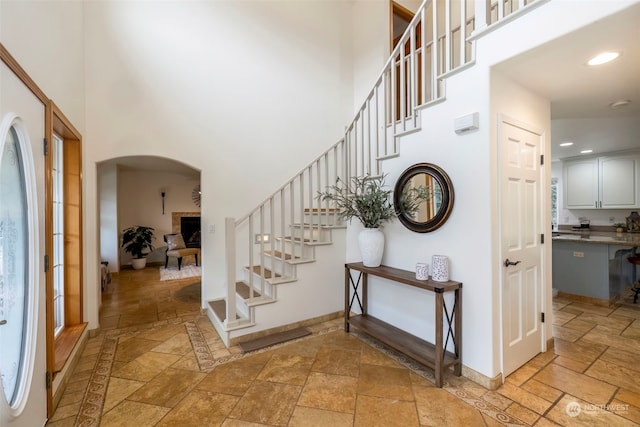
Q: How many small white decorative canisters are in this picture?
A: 2